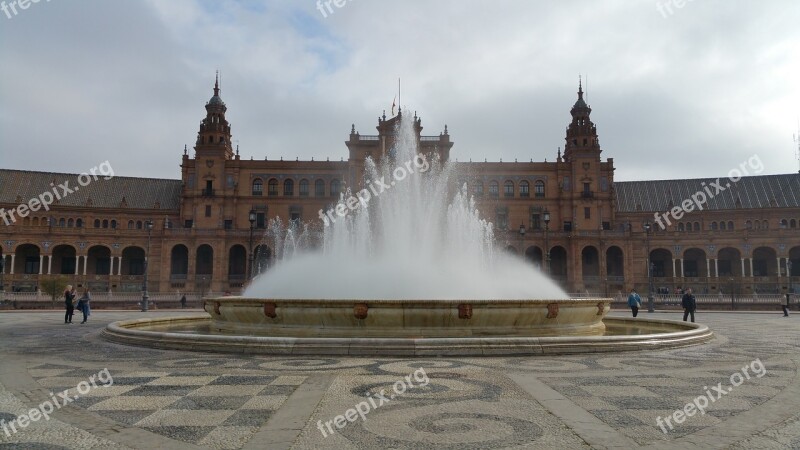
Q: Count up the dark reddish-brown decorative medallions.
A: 6